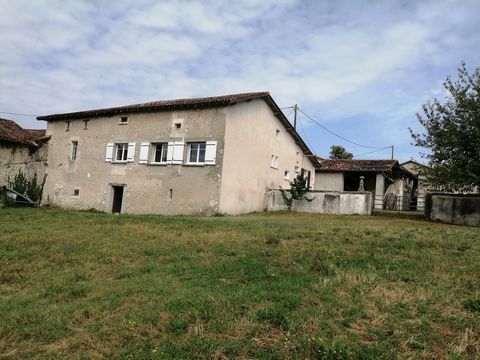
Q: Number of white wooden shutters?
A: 6